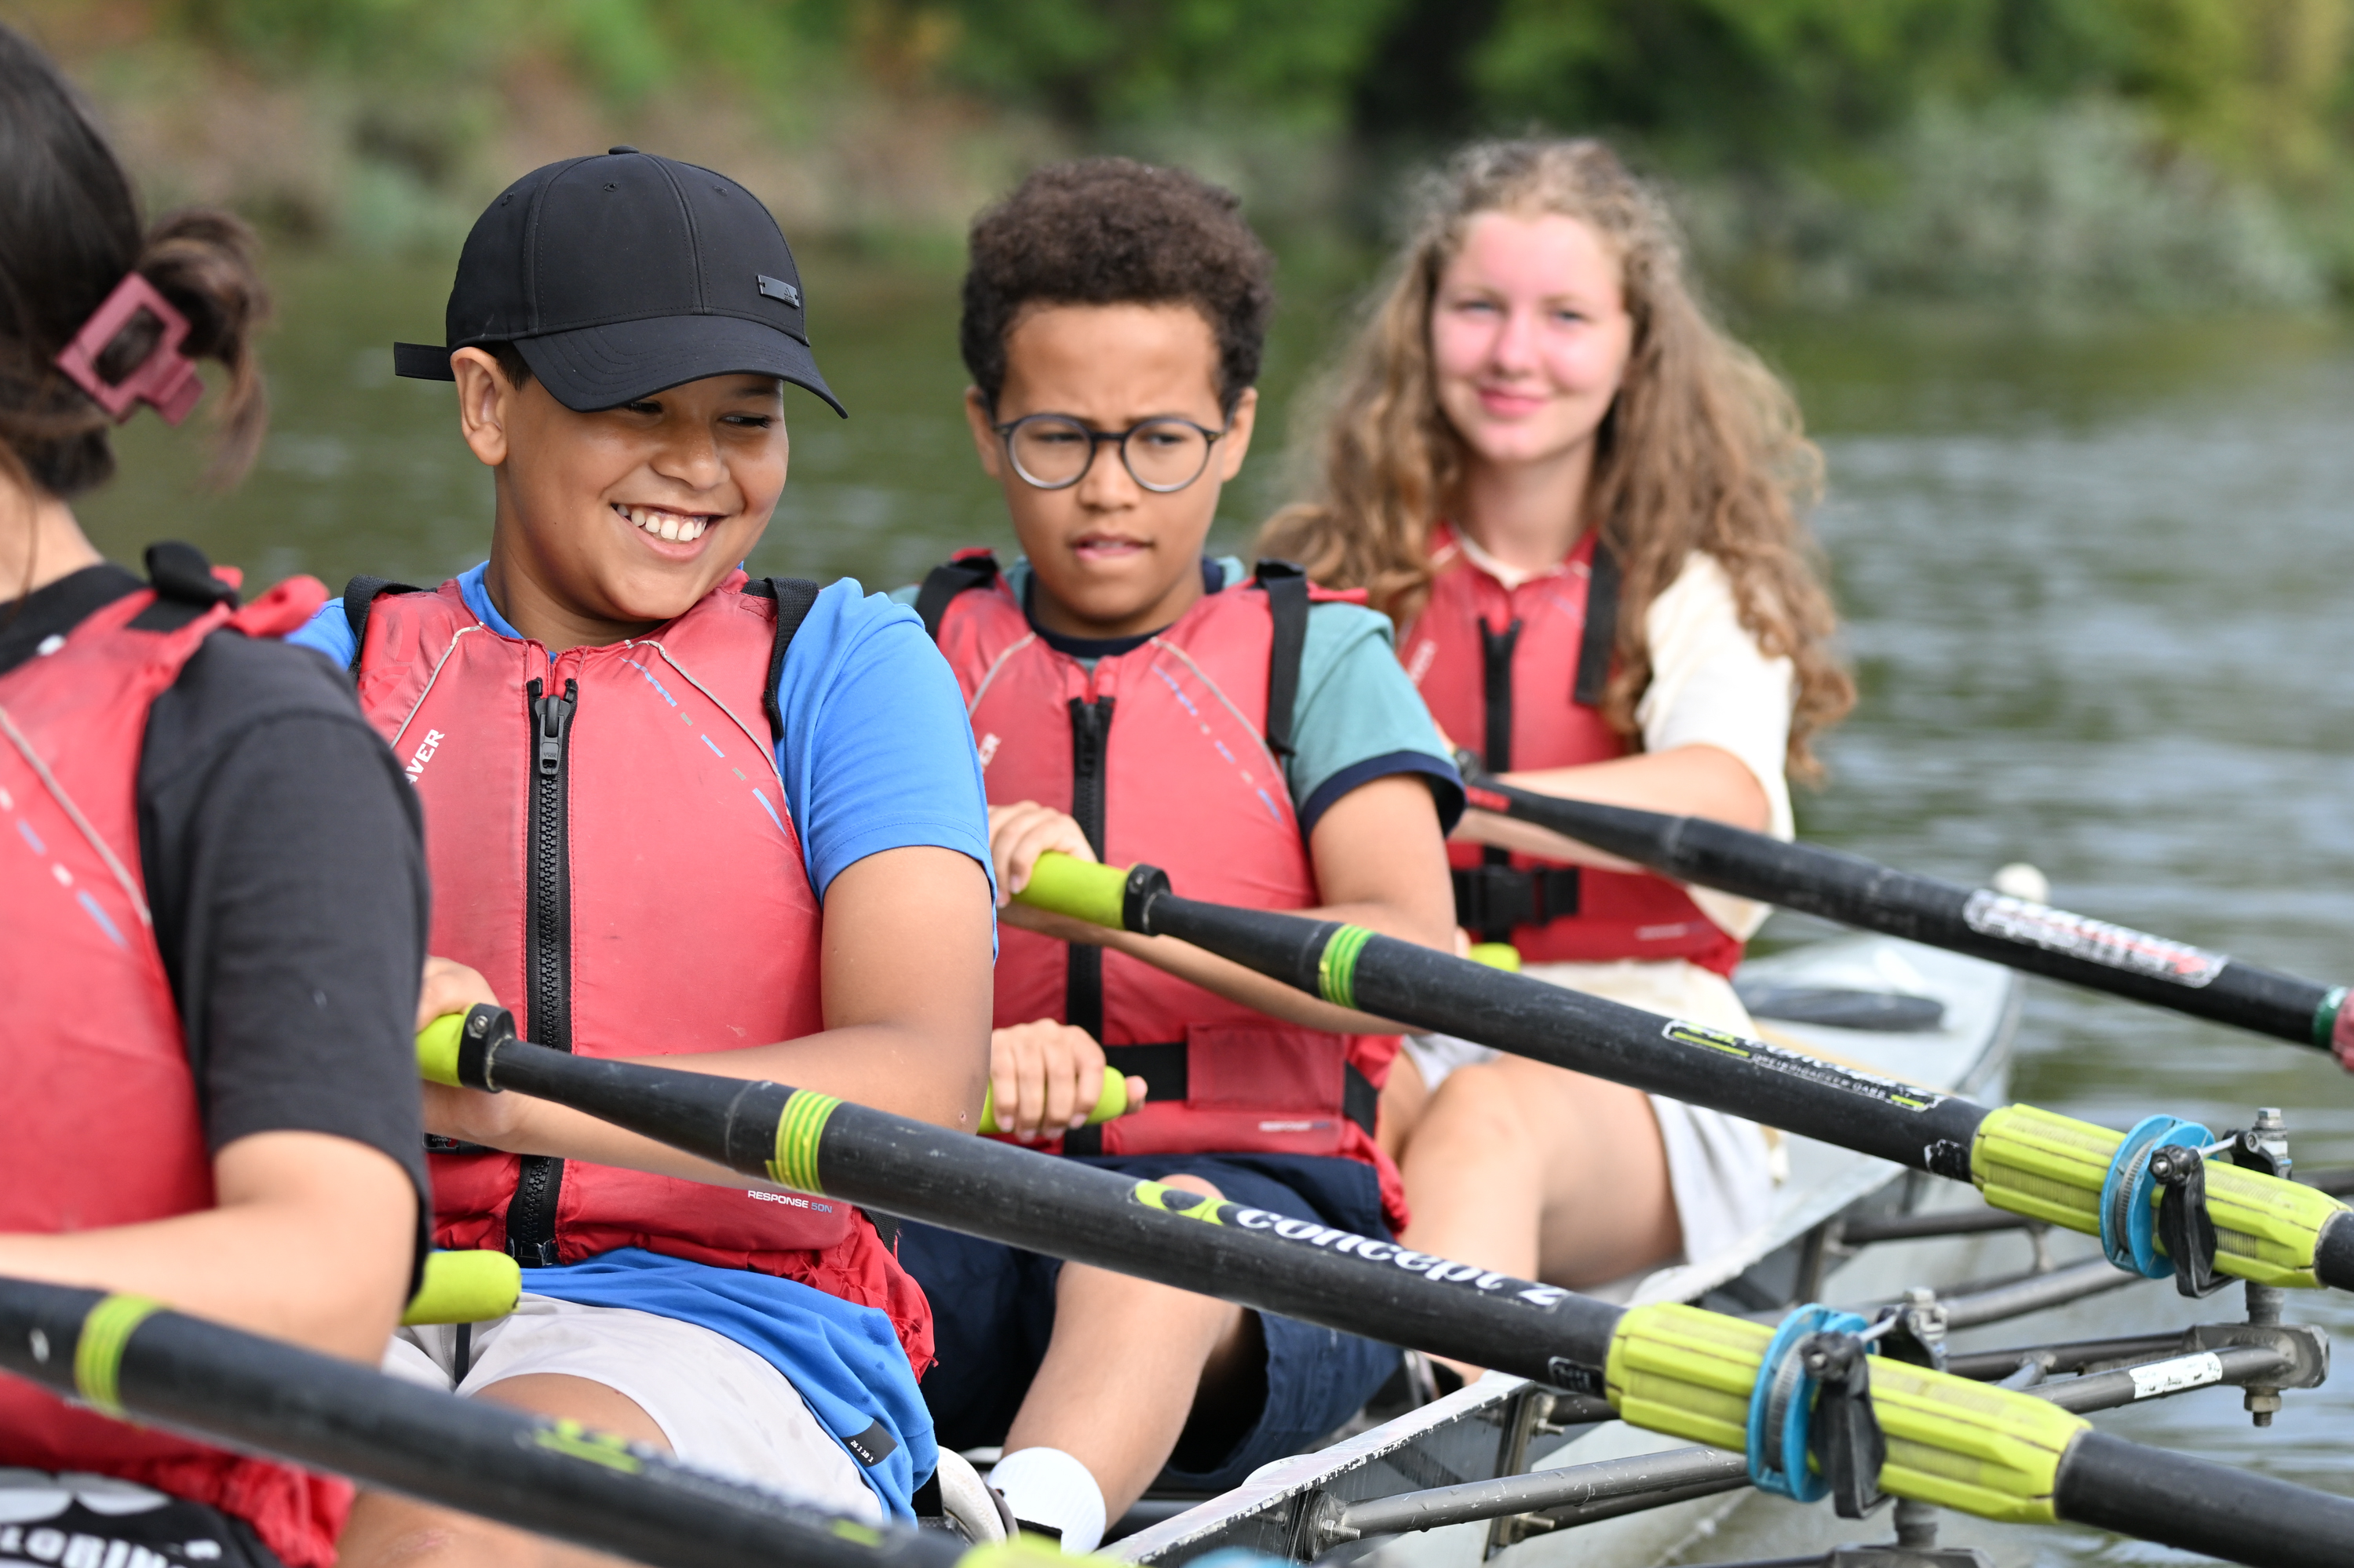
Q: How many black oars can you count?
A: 4